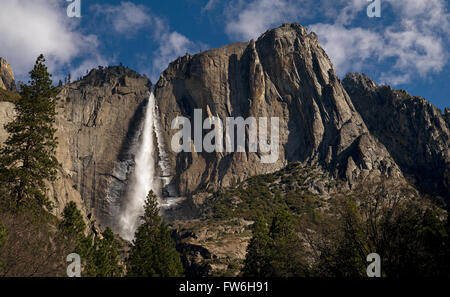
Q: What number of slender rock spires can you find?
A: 1